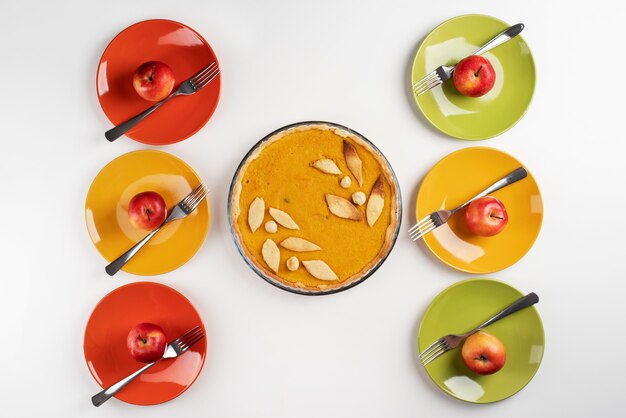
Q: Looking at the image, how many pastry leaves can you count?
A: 9